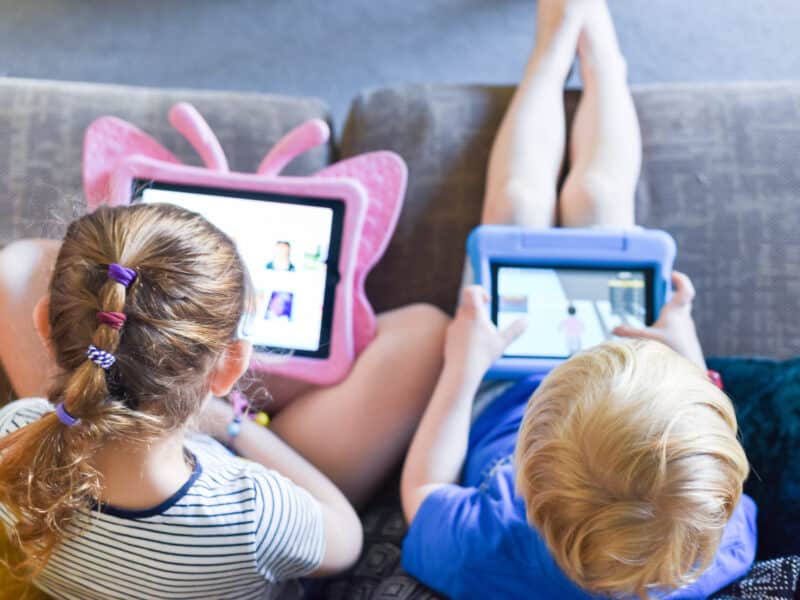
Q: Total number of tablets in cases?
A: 2